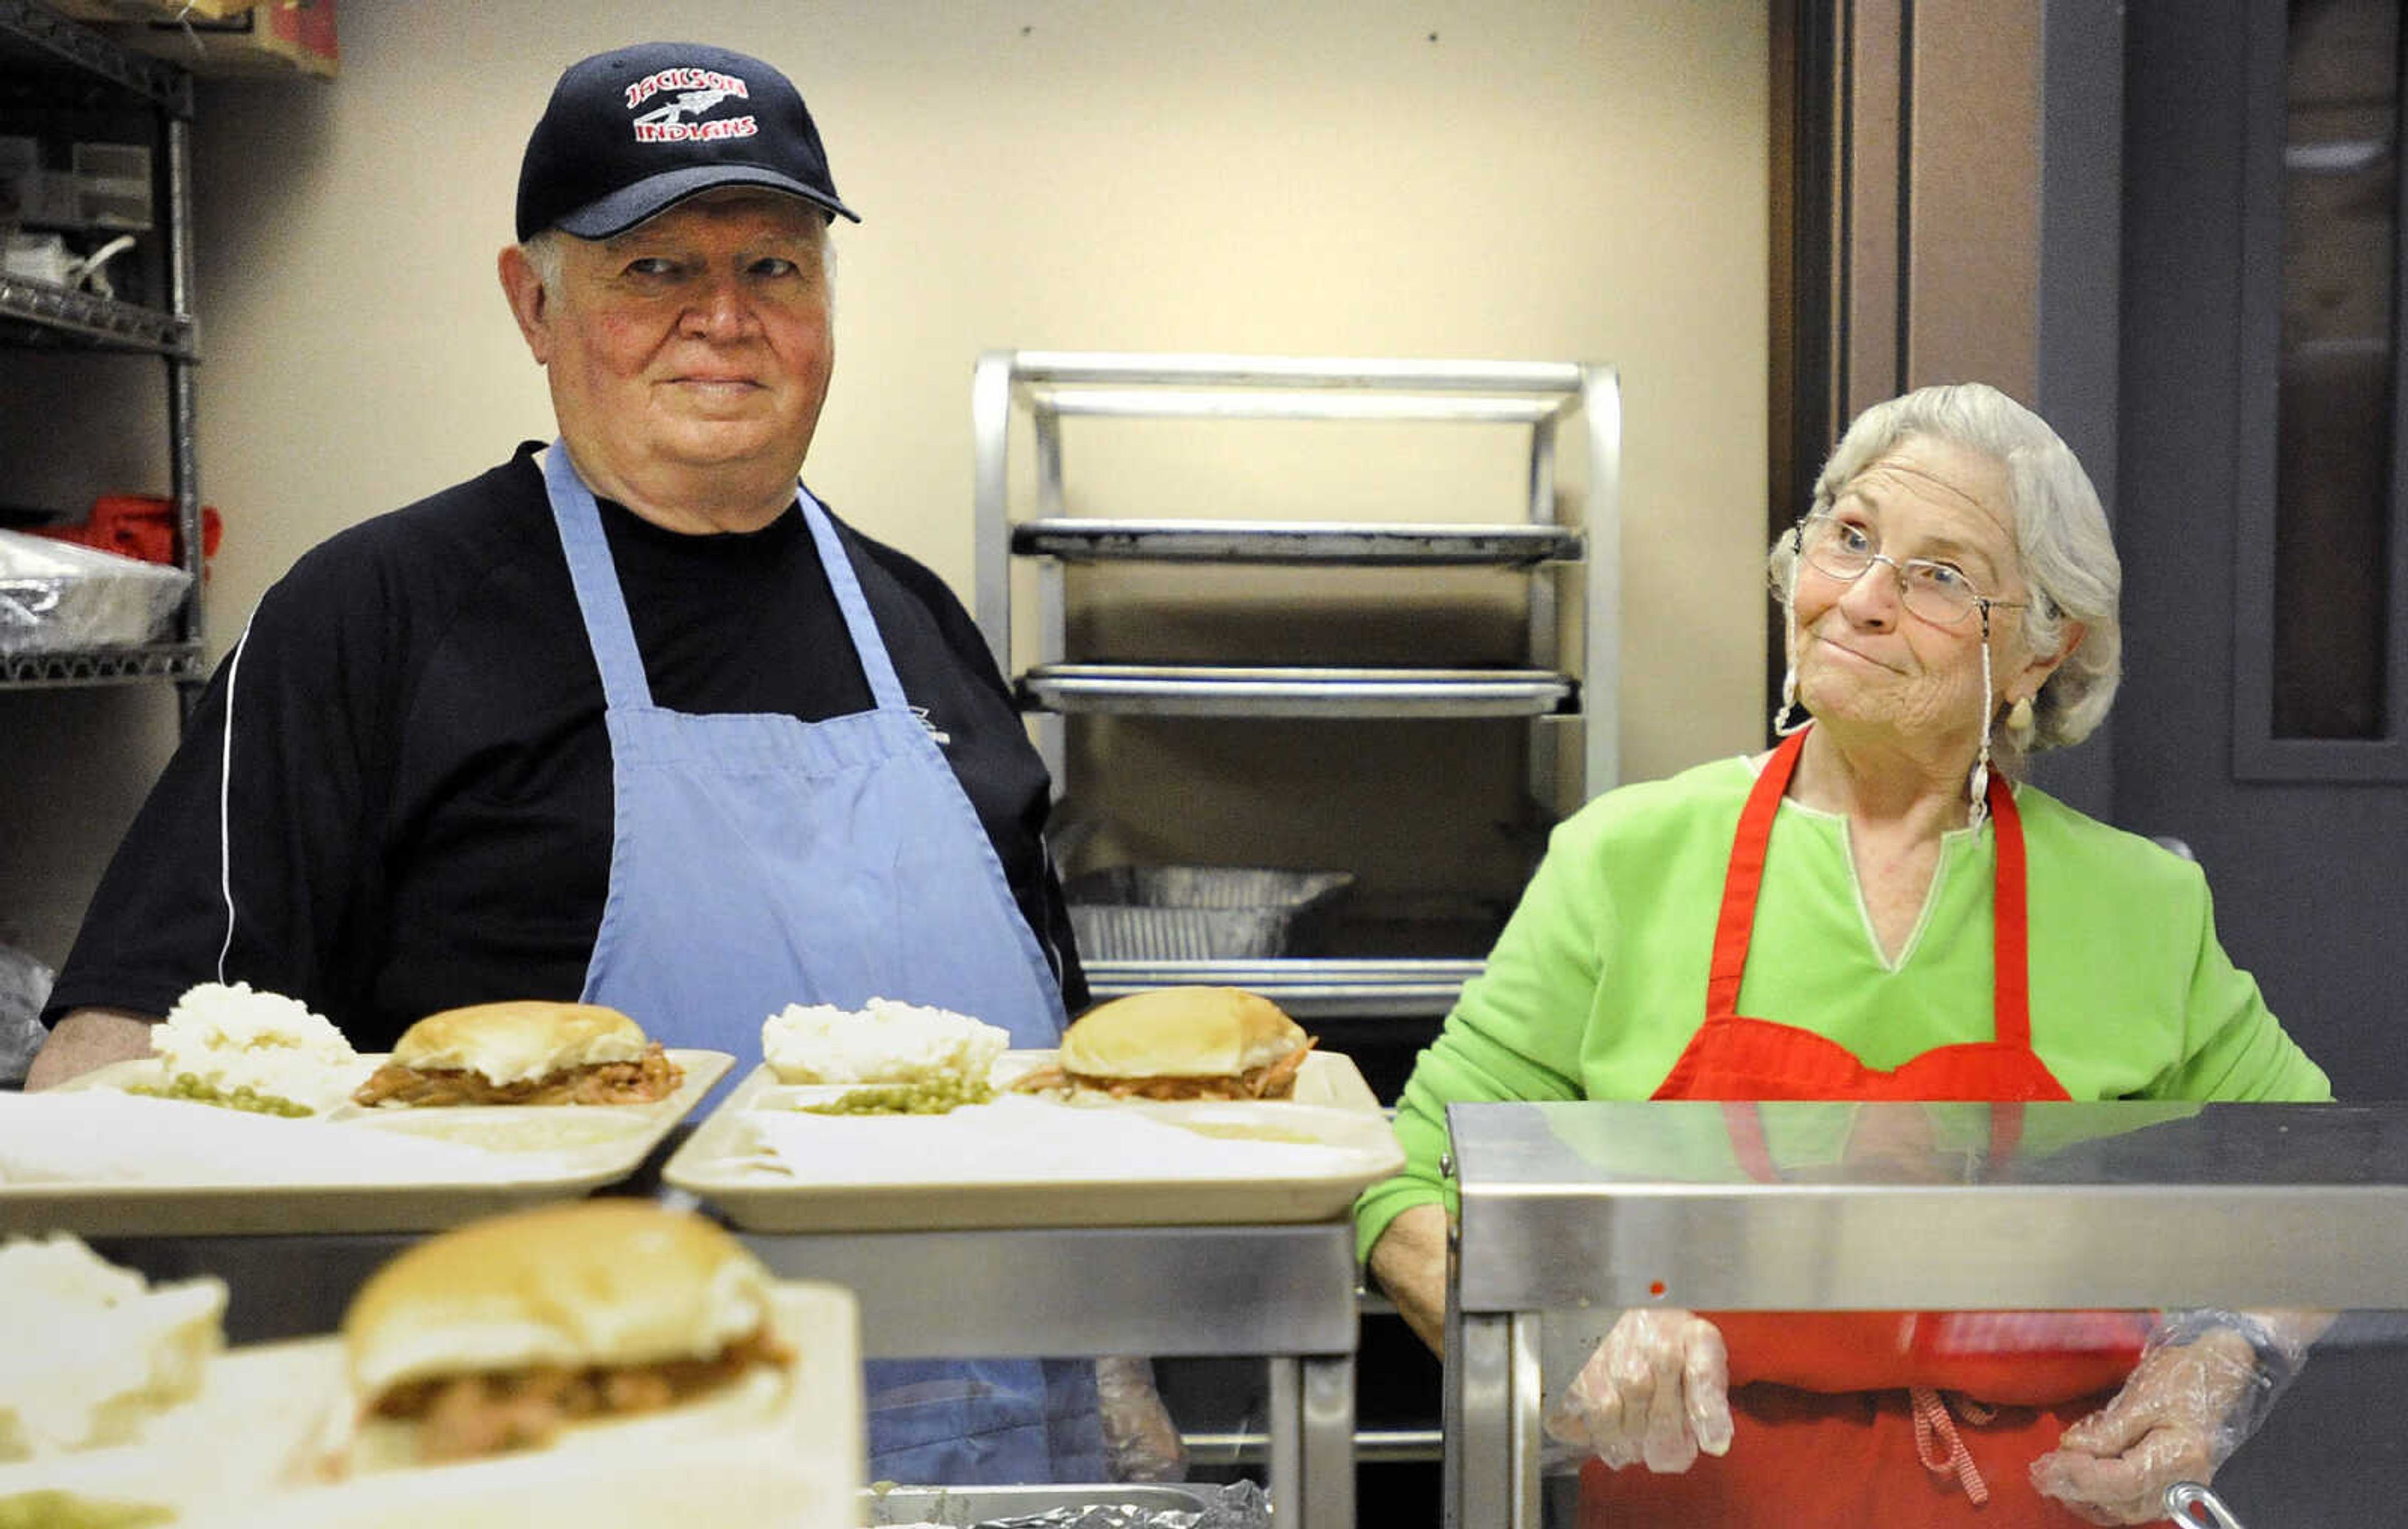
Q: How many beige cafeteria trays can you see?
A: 3